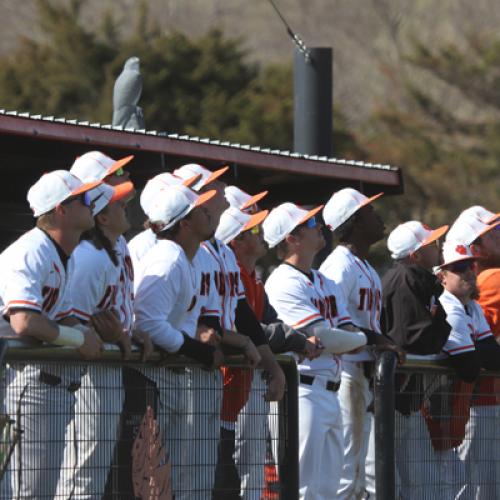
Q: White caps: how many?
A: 14